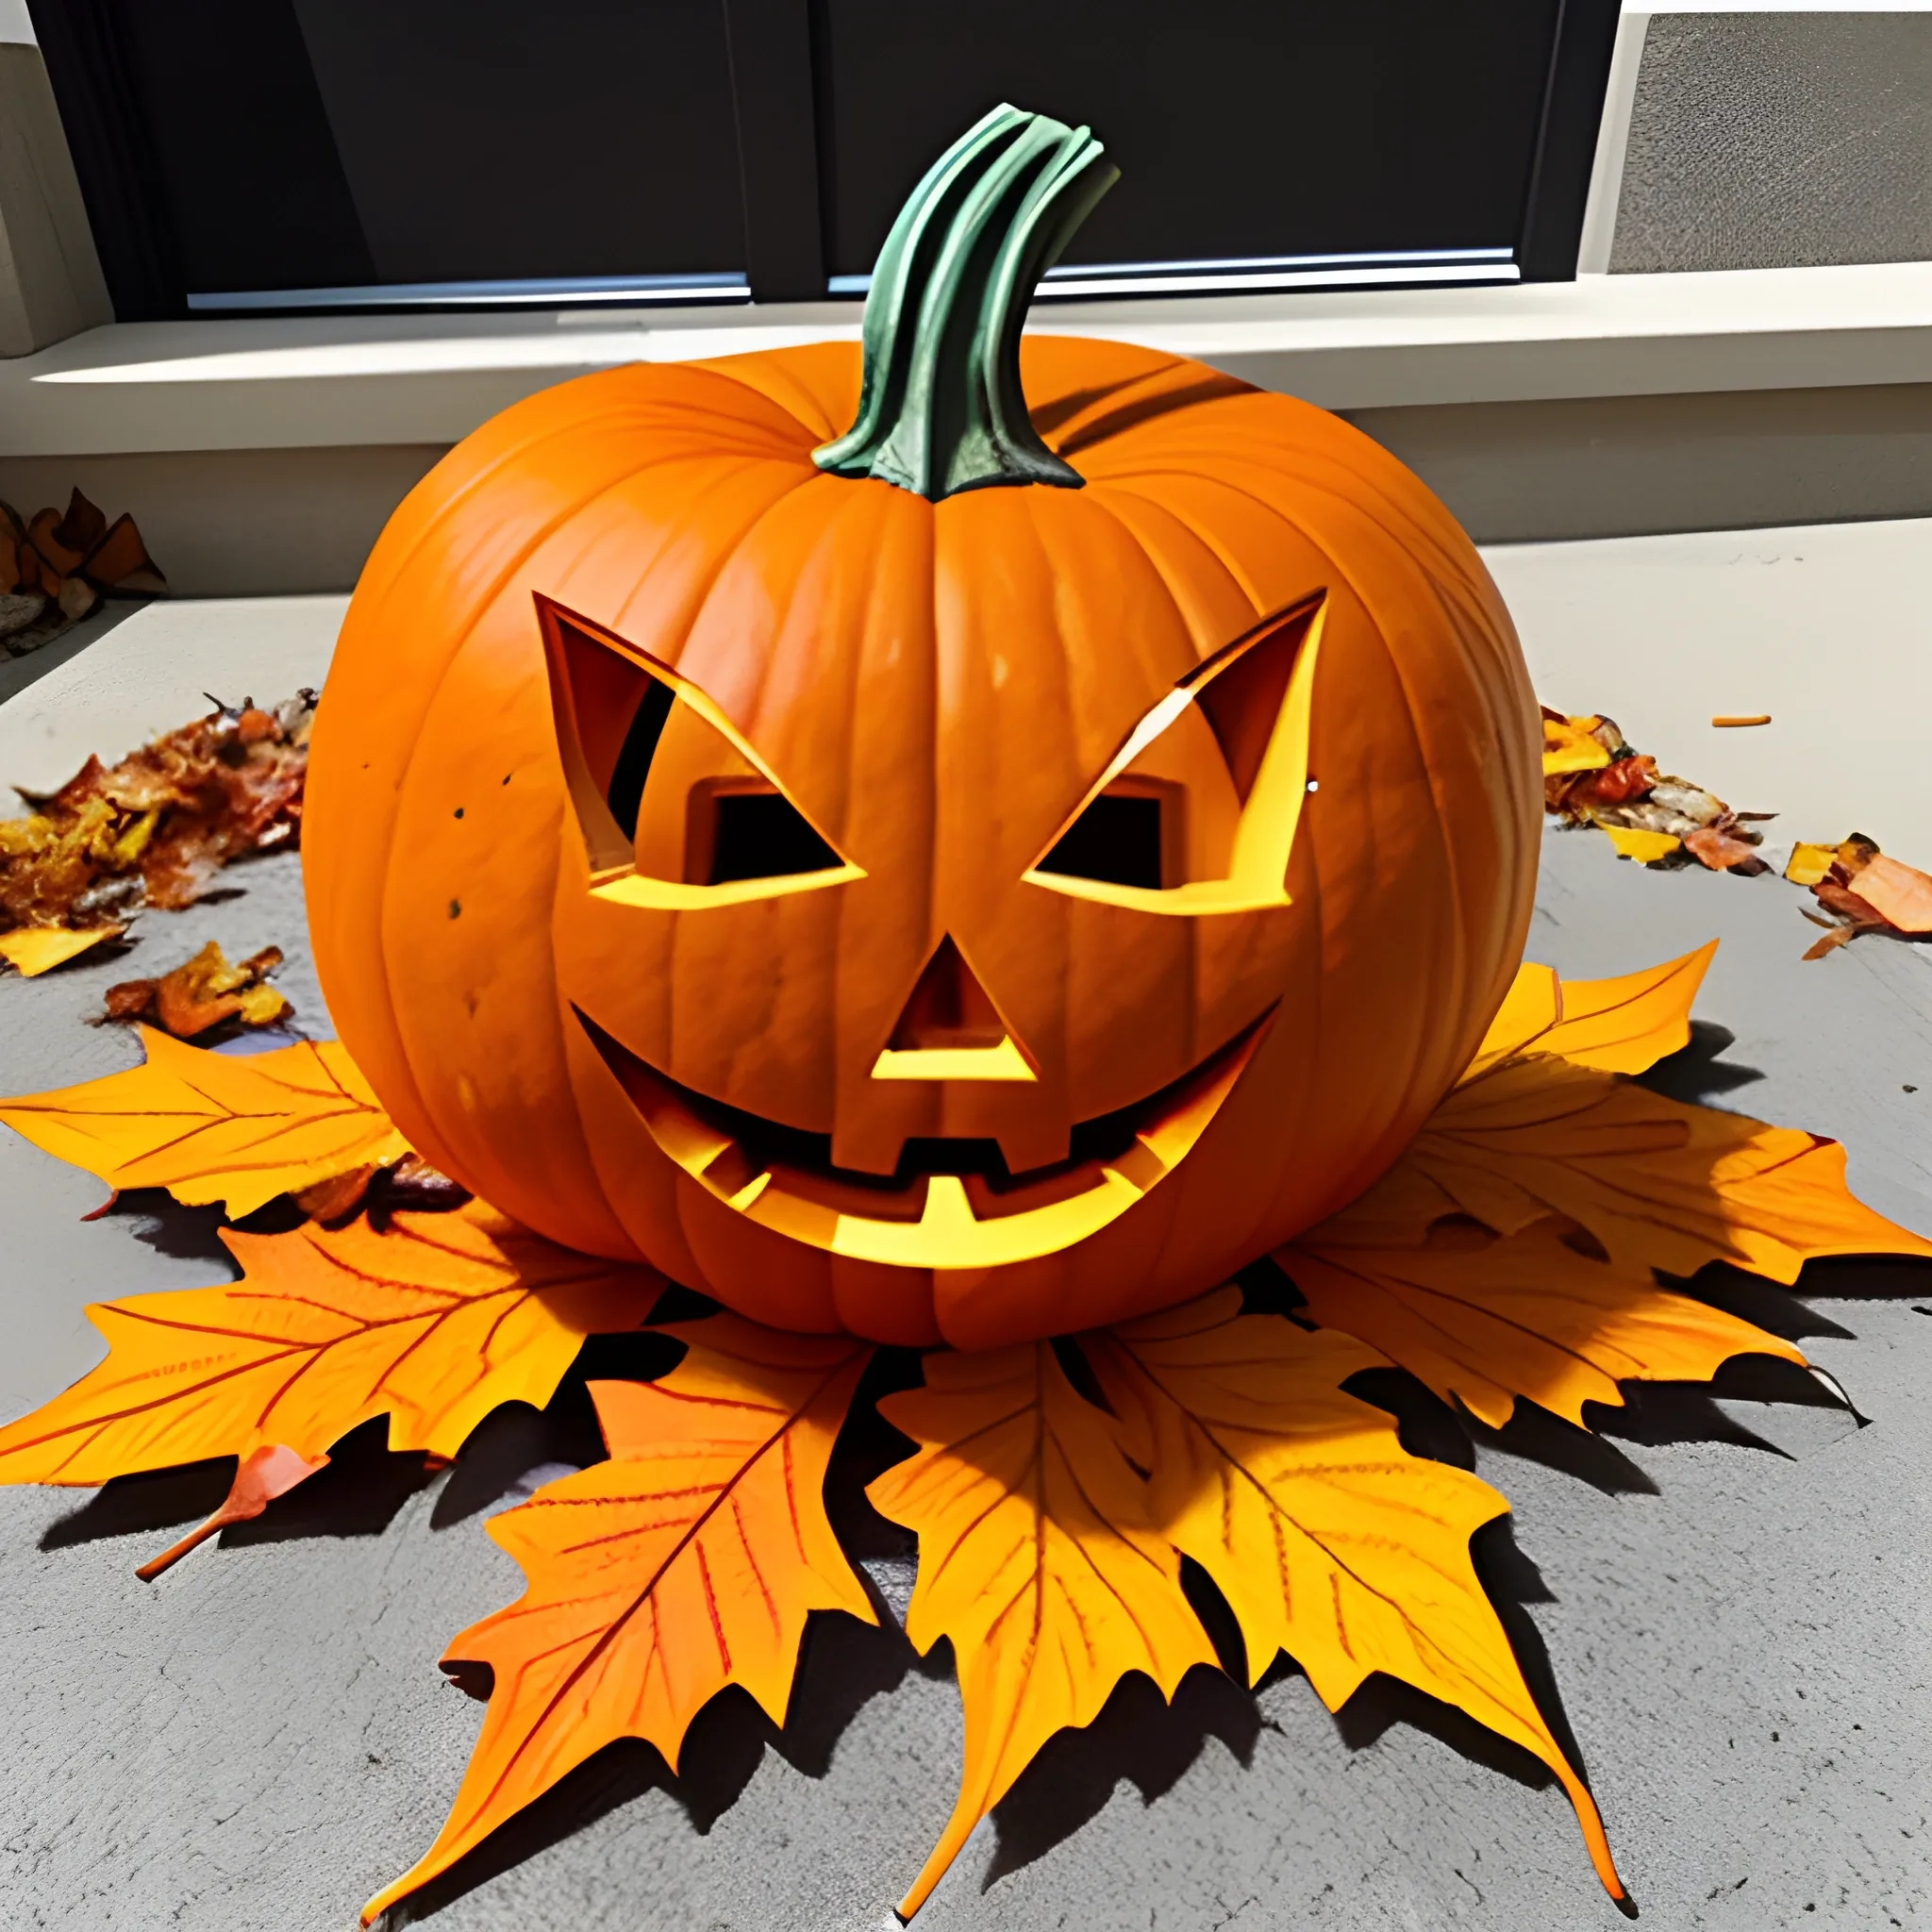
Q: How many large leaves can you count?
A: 8